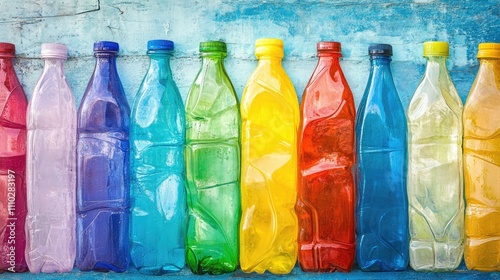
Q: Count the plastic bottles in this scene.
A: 10